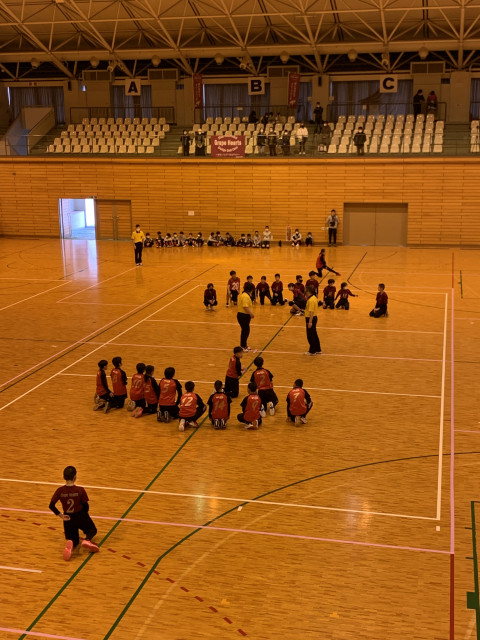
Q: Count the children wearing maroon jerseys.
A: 12